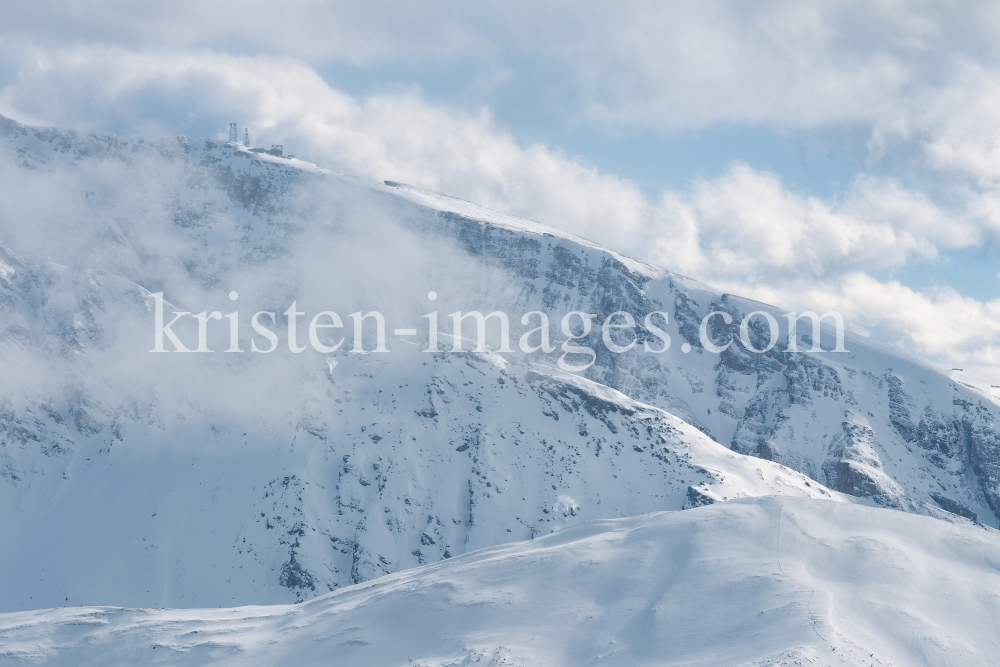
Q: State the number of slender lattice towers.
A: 2